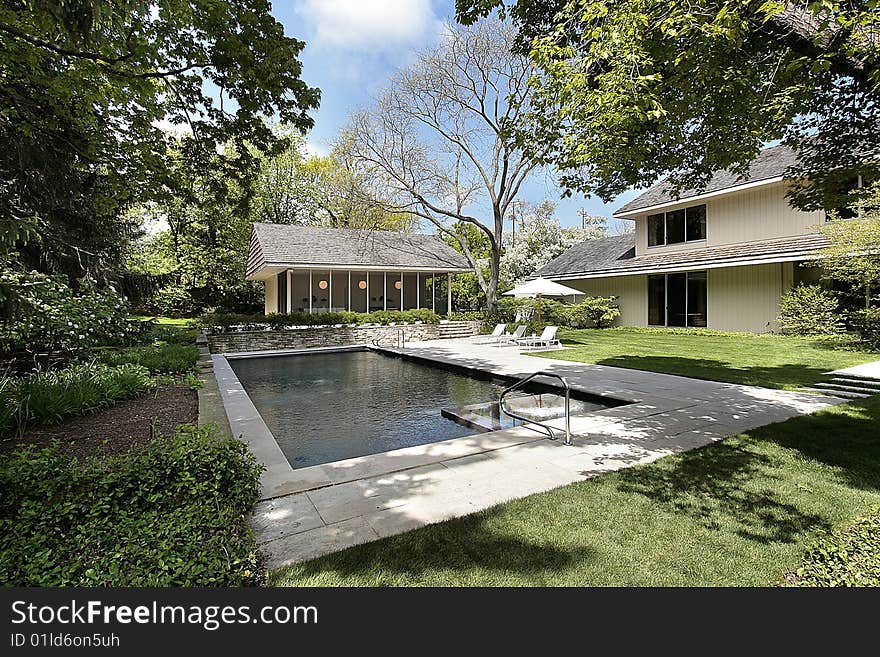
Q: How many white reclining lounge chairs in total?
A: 3